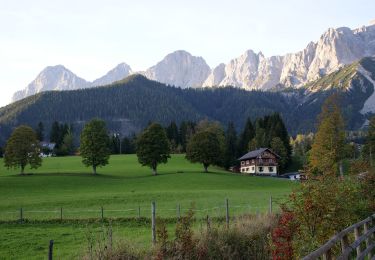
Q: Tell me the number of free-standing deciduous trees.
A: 4